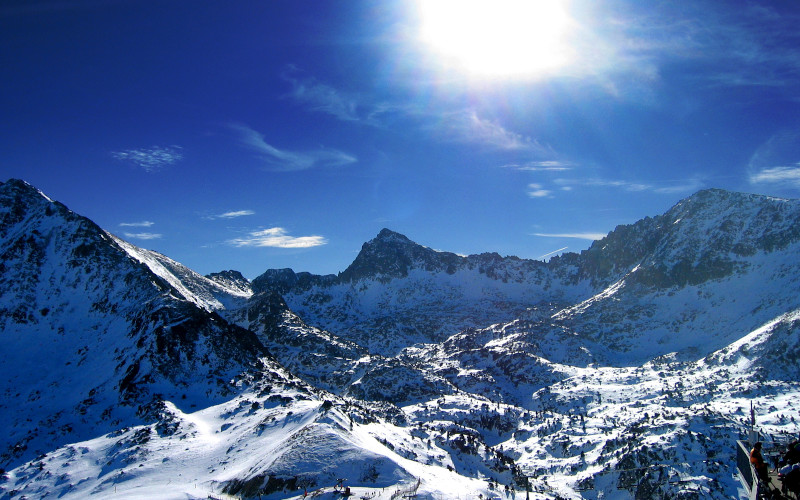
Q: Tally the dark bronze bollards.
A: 0